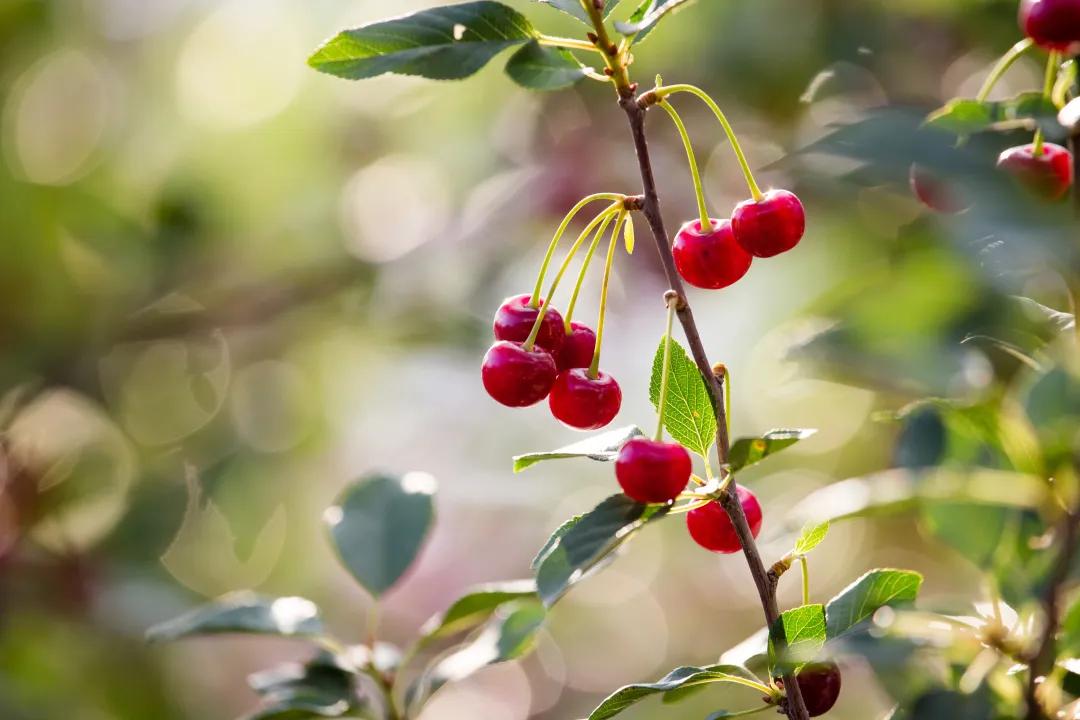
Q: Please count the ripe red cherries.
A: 12